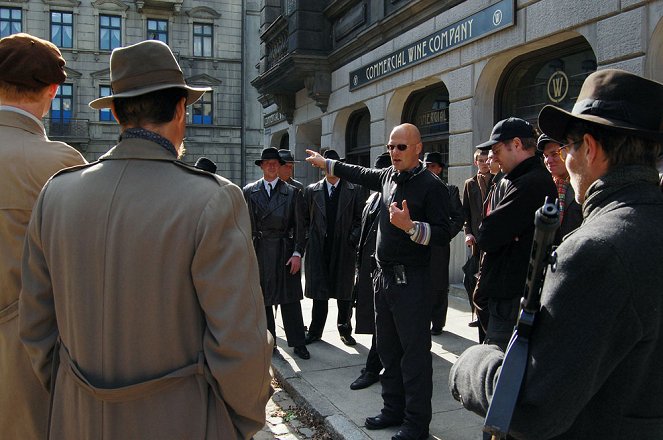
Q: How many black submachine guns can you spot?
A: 1